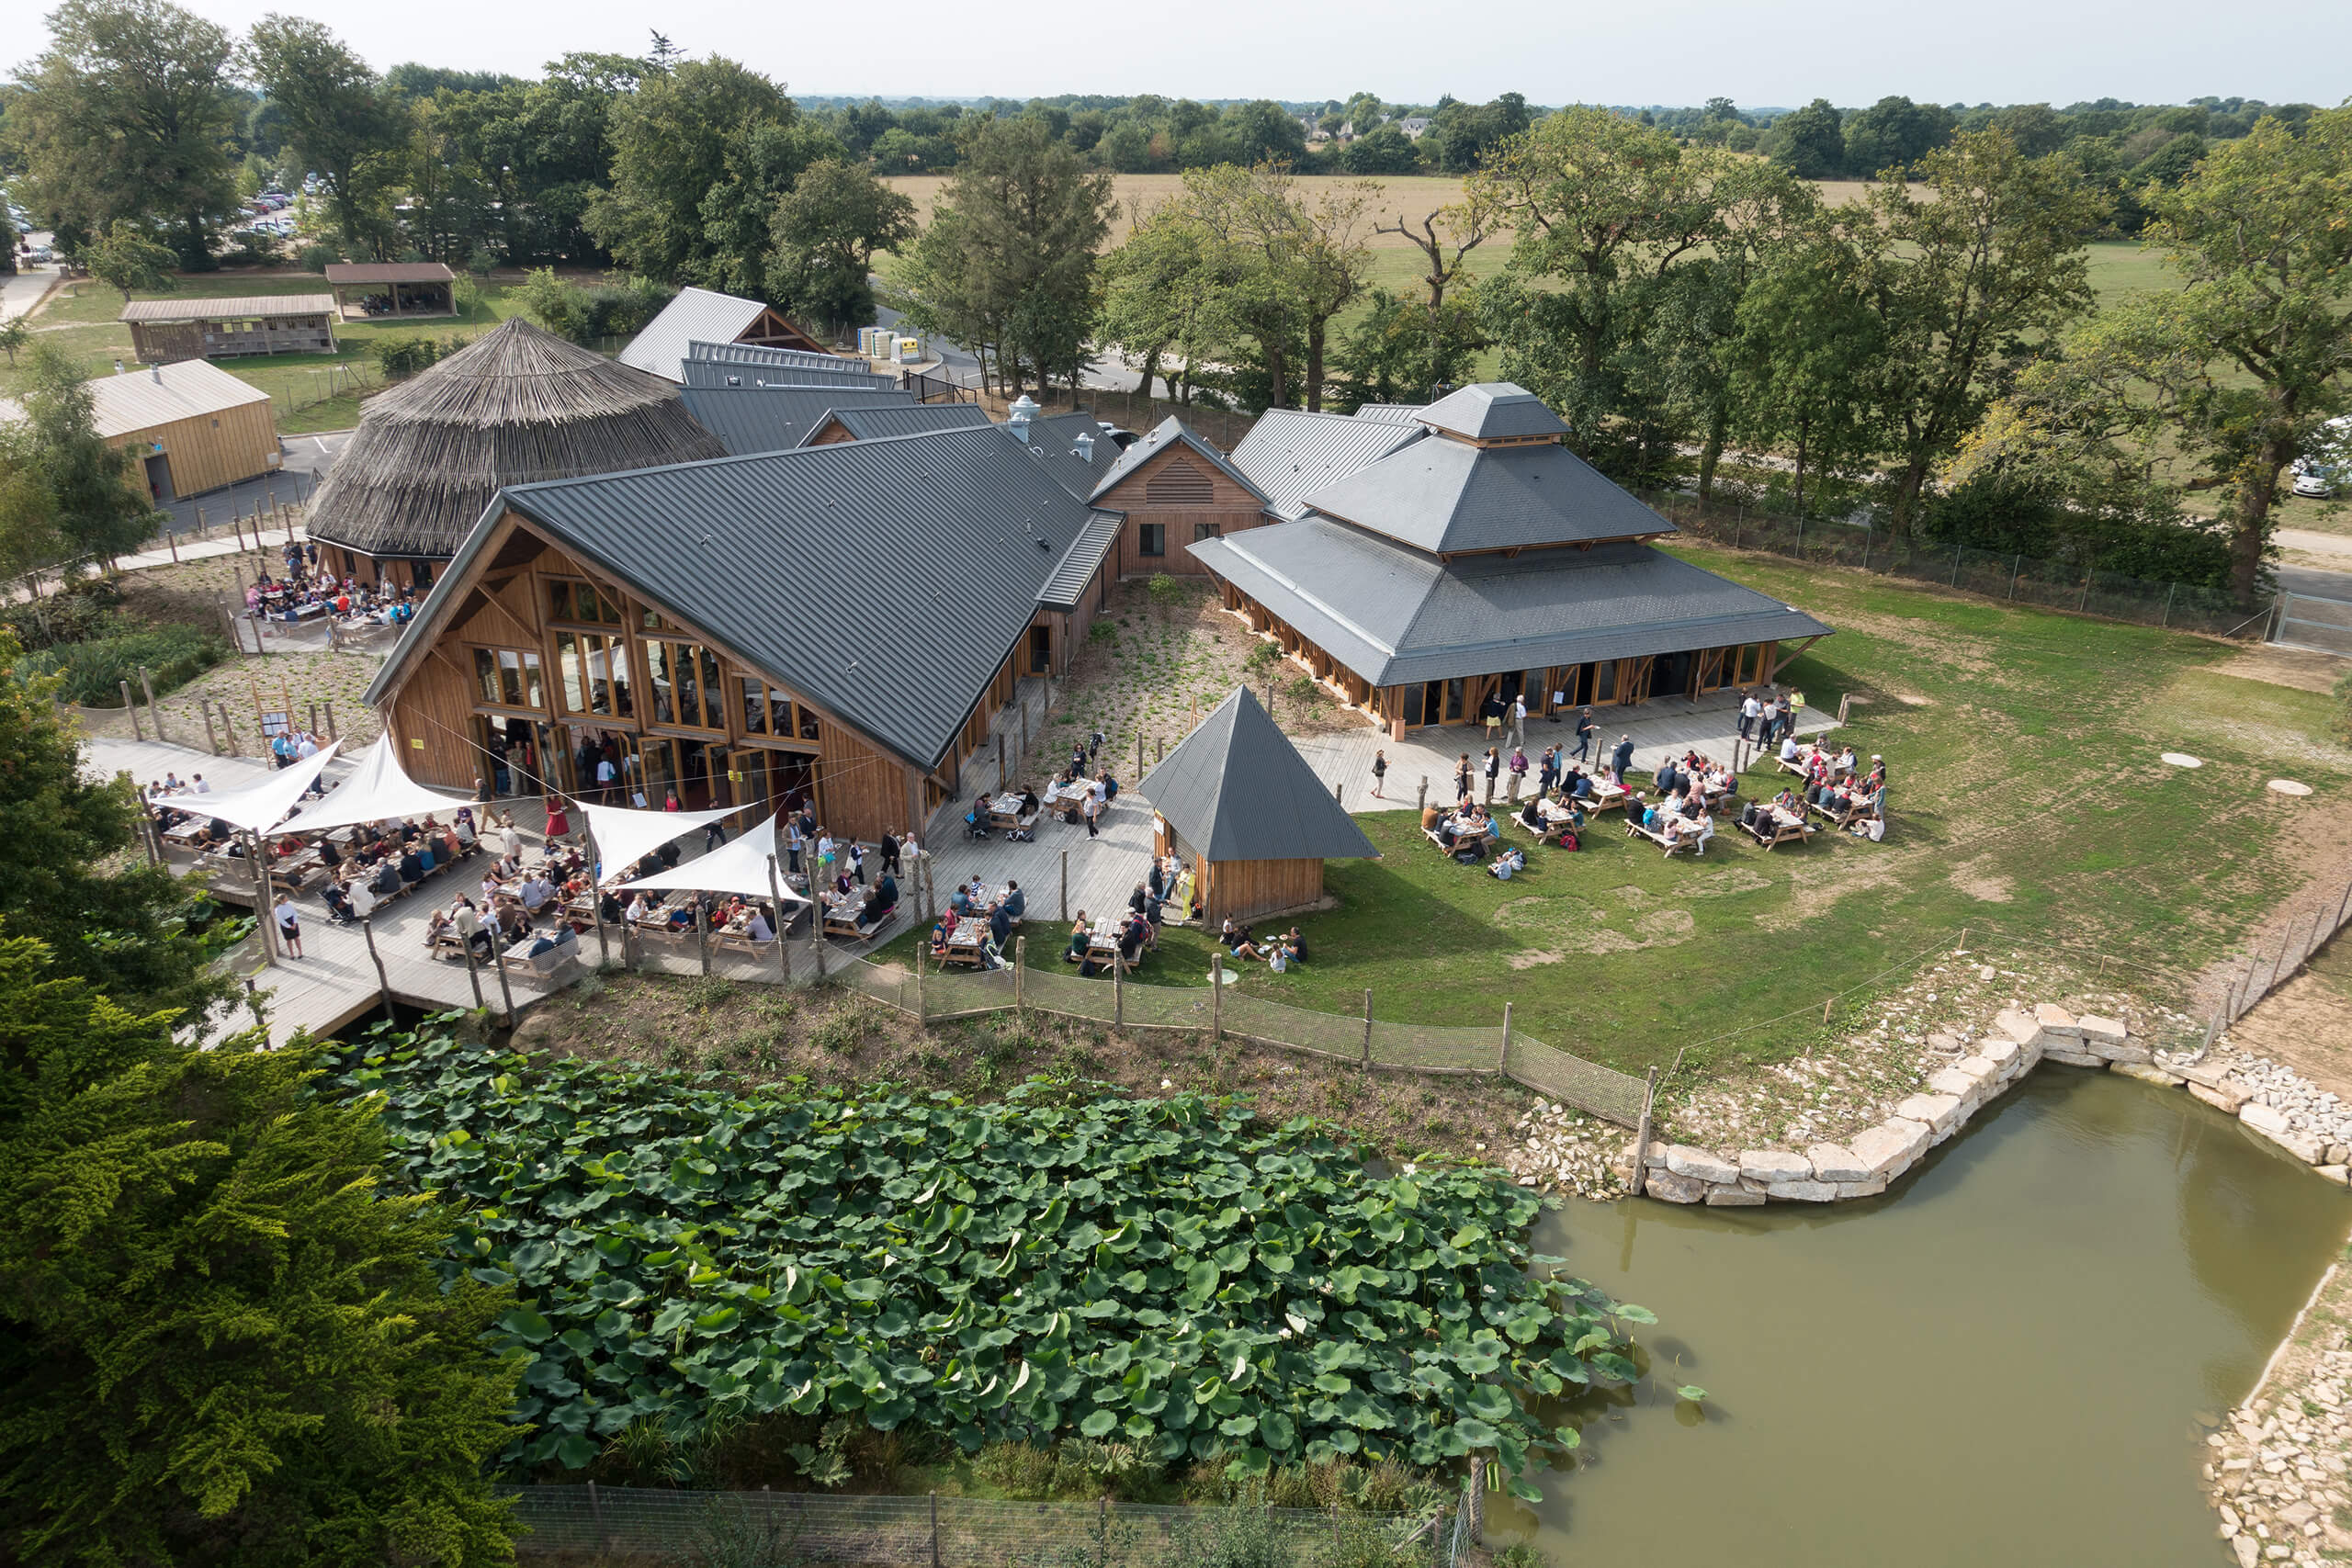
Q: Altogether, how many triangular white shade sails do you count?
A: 4